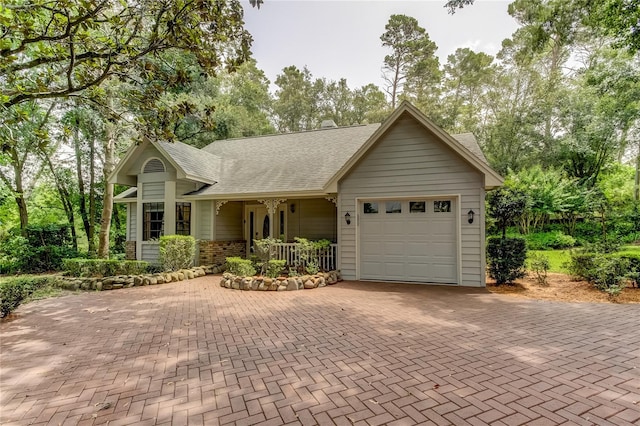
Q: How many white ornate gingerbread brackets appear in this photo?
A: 4